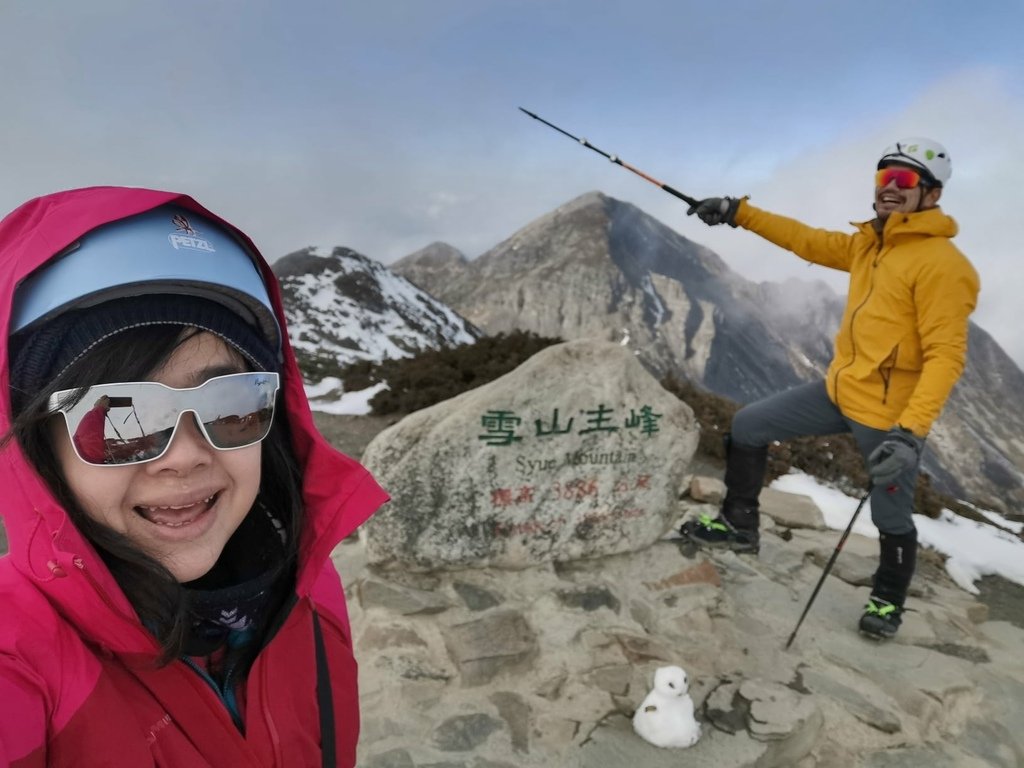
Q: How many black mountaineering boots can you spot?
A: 2